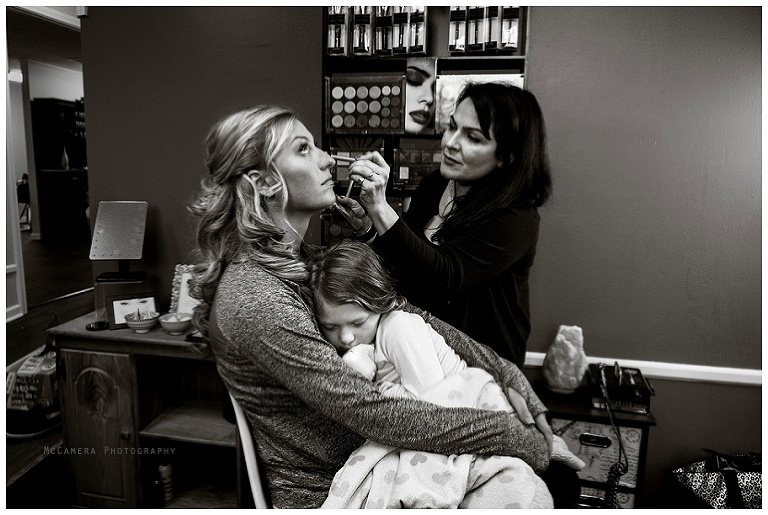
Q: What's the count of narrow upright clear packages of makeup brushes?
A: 9